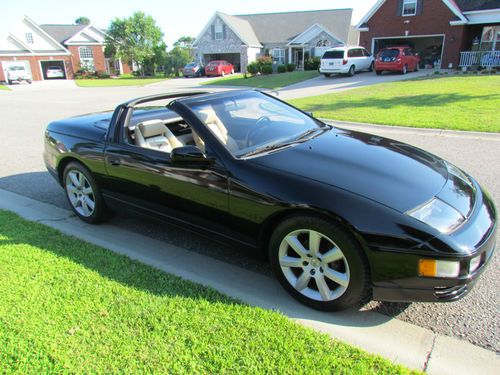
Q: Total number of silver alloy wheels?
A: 2